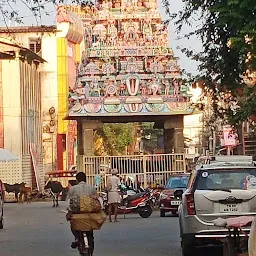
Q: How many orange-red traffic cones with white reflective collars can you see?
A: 0